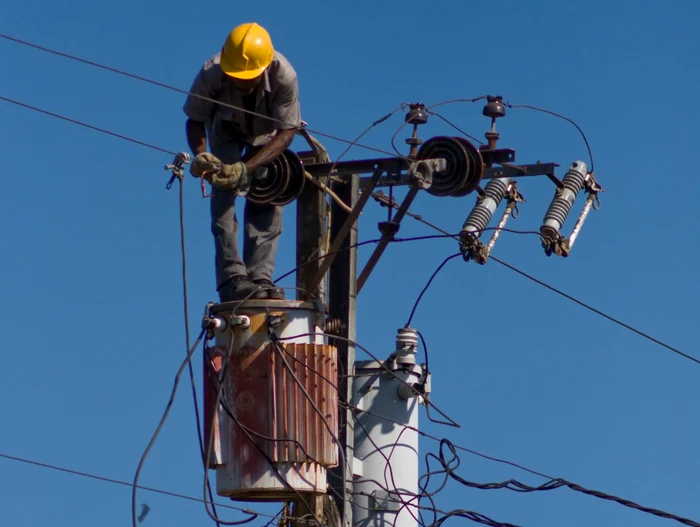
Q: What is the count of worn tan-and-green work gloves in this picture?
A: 2